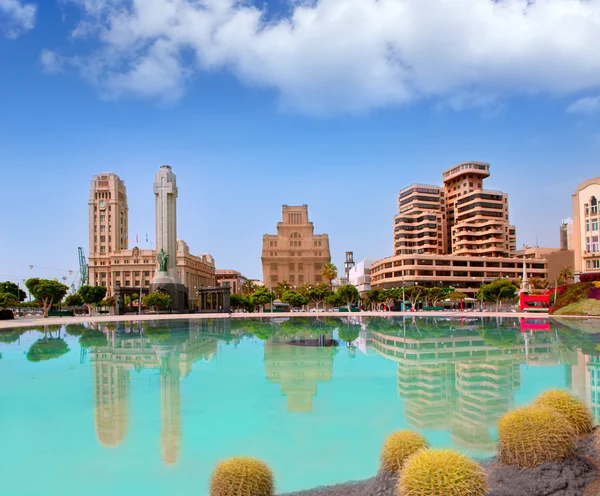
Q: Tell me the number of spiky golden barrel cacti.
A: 5